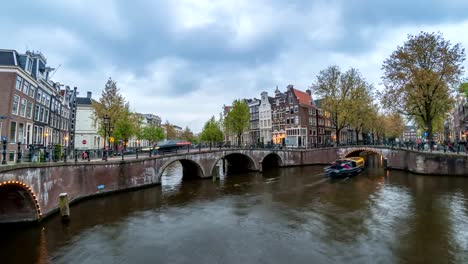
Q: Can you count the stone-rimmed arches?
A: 5